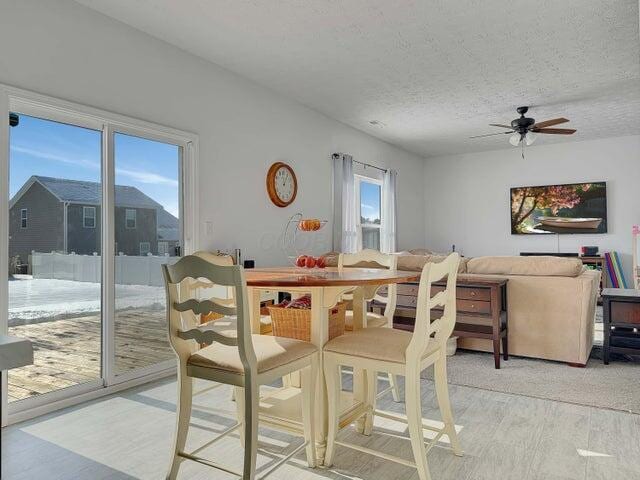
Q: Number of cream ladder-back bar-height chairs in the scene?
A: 4